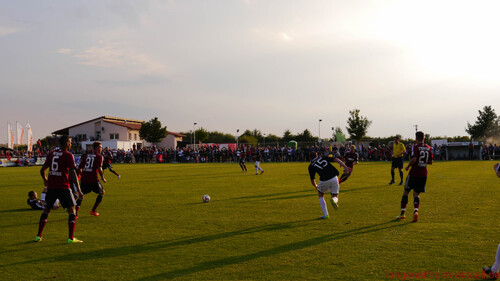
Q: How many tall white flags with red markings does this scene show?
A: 3